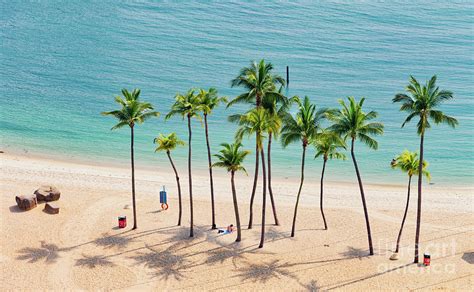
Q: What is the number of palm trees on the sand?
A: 13